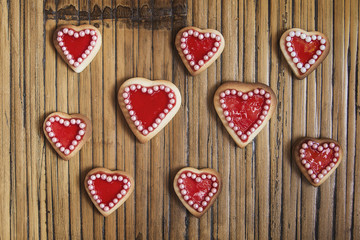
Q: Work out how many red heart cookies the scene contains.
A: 9